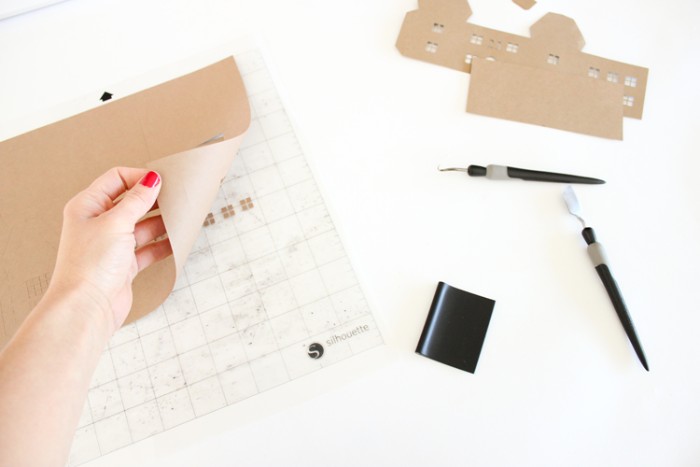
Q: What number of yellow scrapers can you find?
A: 0